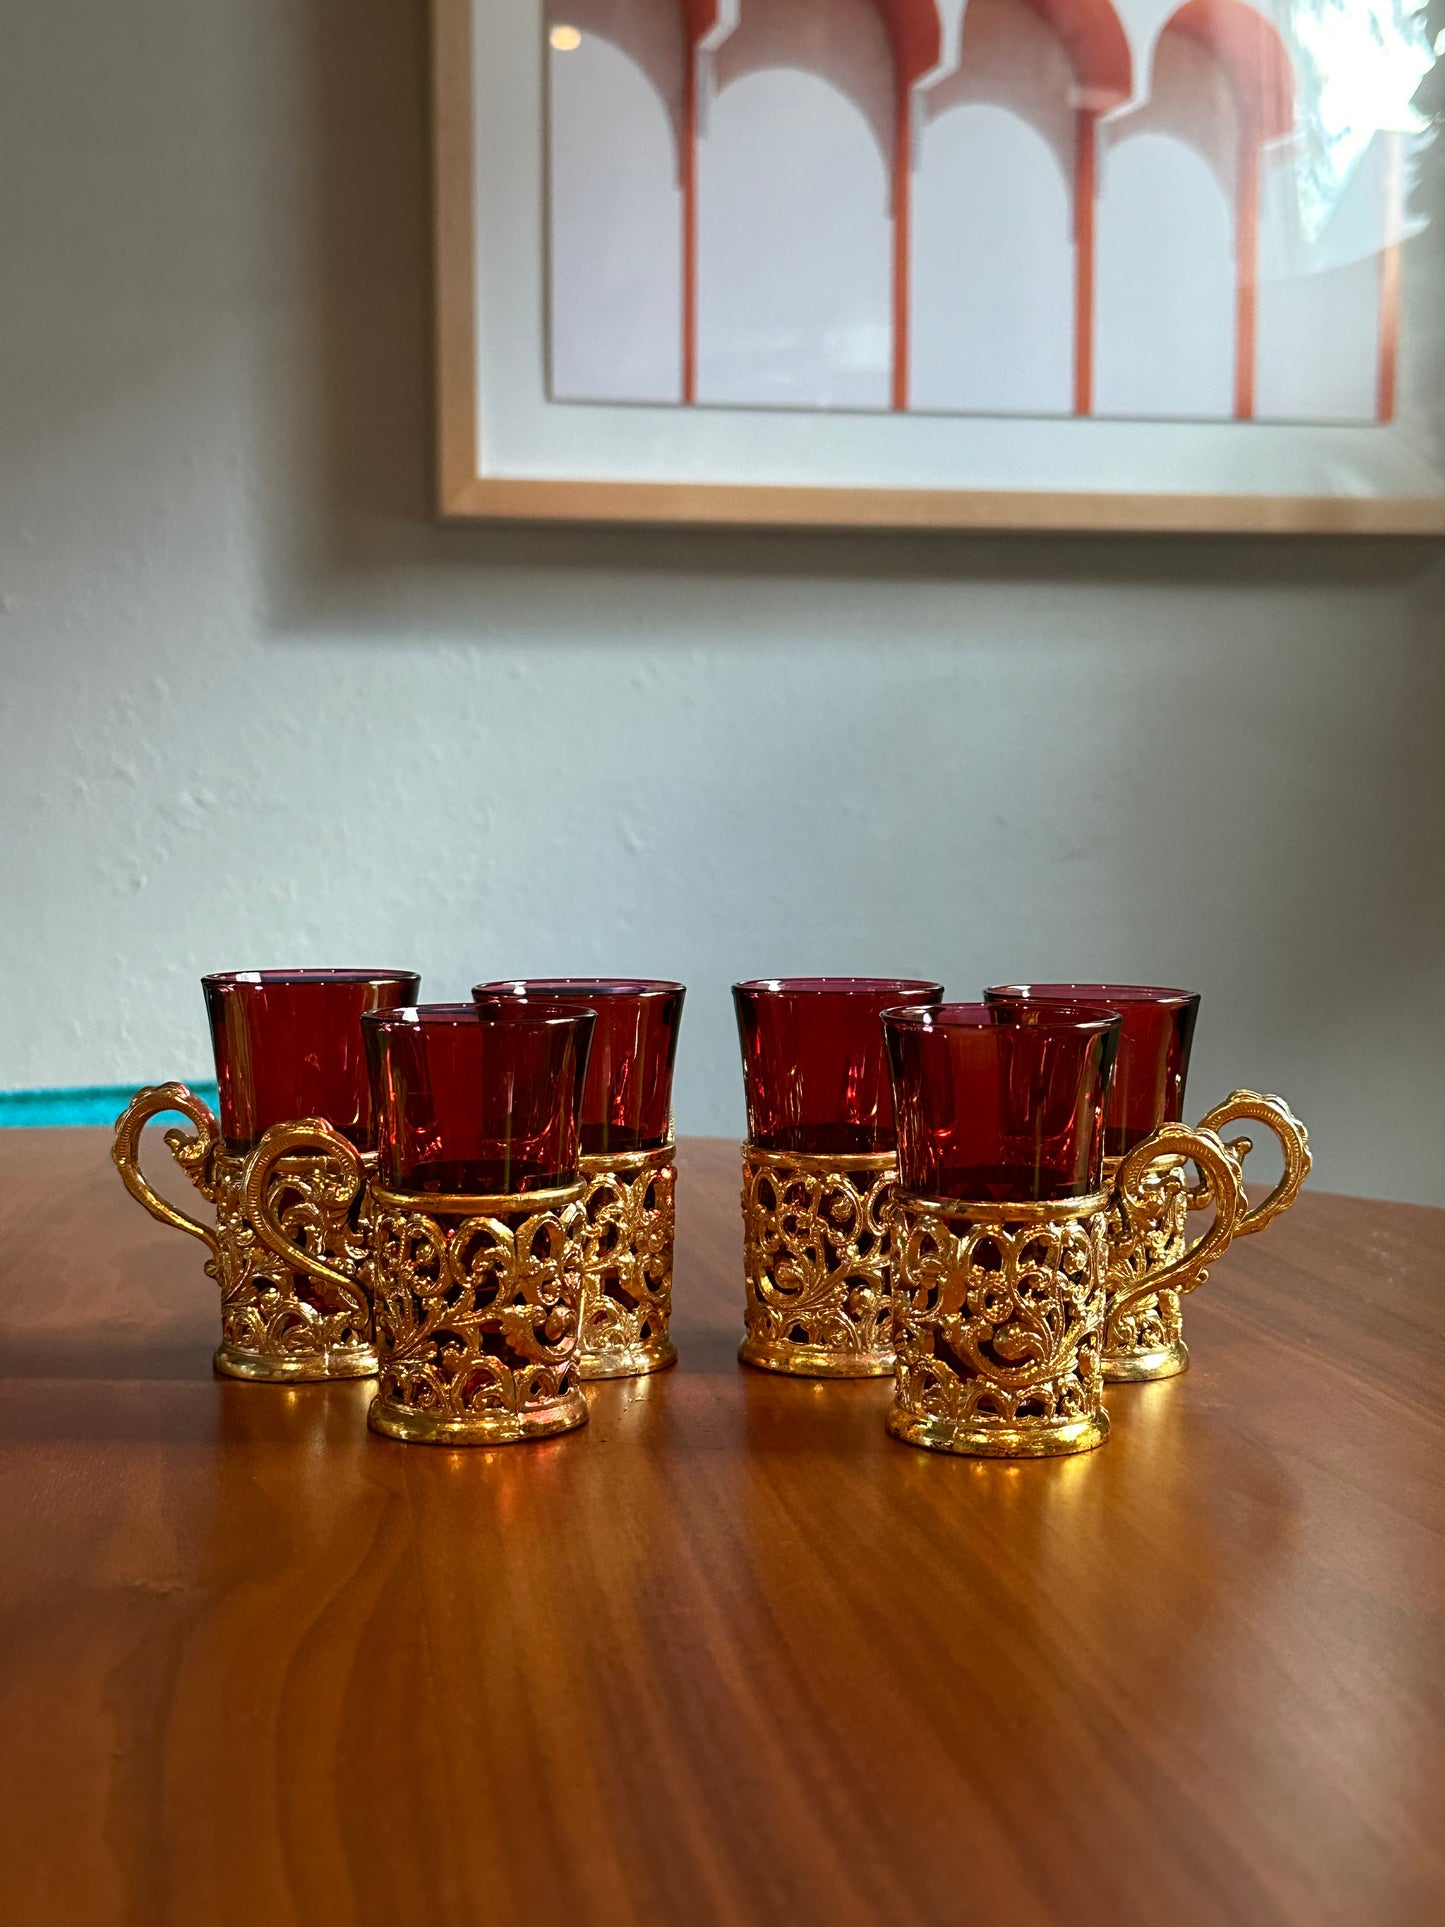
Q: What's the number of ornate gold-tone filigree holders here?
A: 6